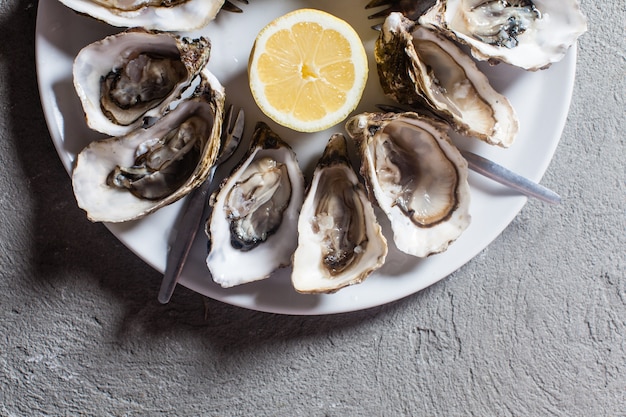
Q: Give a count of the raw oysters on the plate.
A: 8